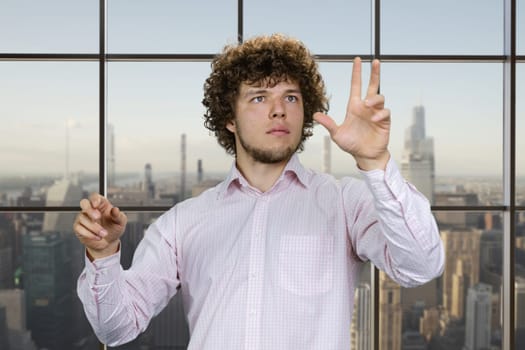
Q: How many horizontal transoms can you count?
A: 2